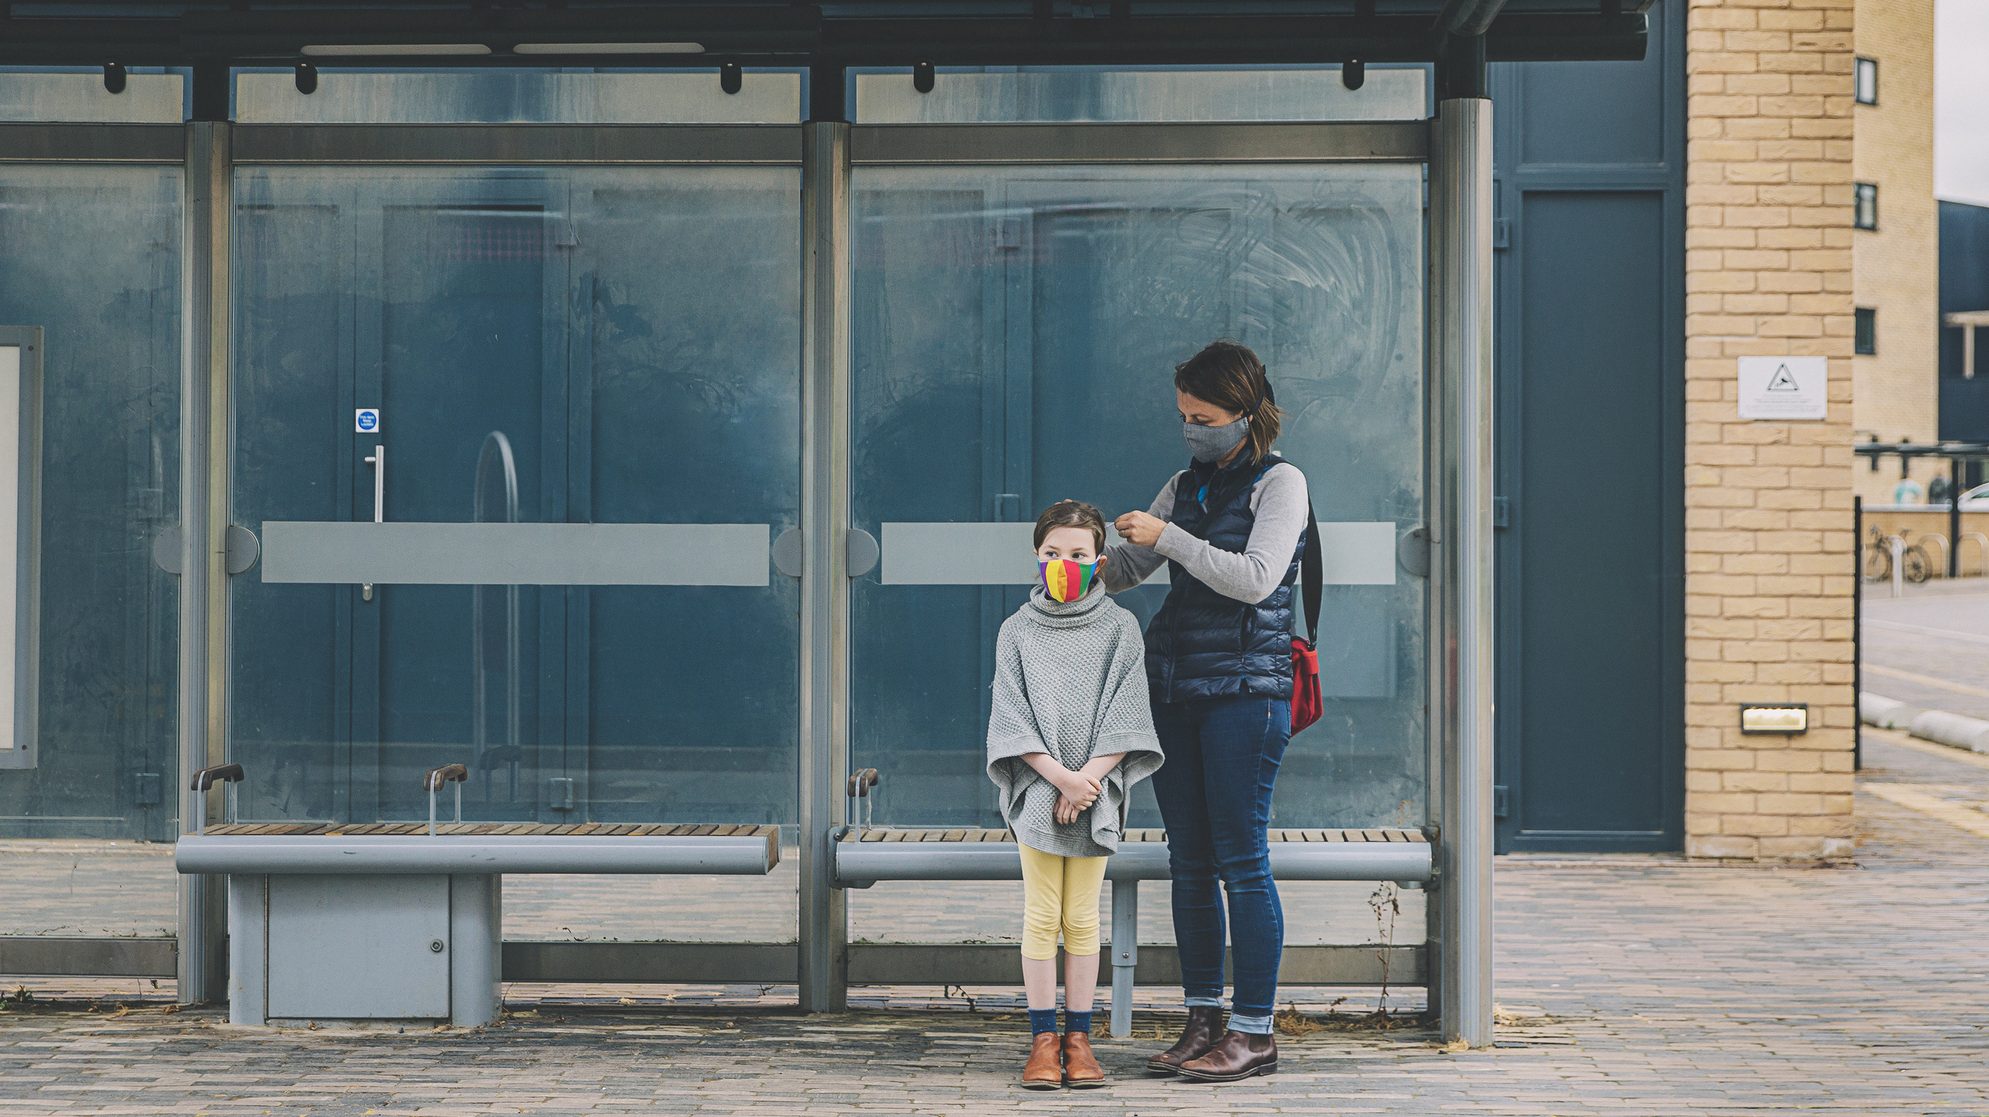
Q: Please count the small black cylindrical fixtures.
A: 5